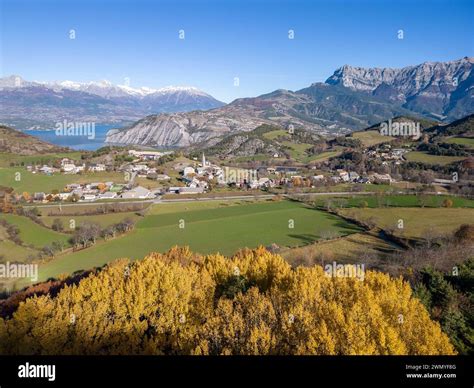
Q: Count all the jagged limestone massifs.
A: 1